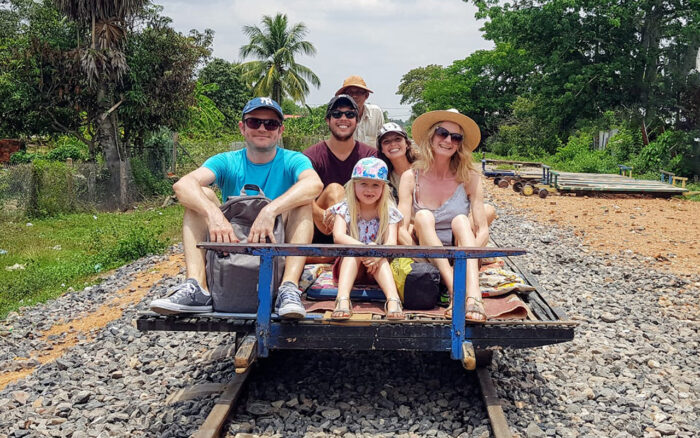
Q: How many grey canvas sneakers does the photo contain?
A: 2